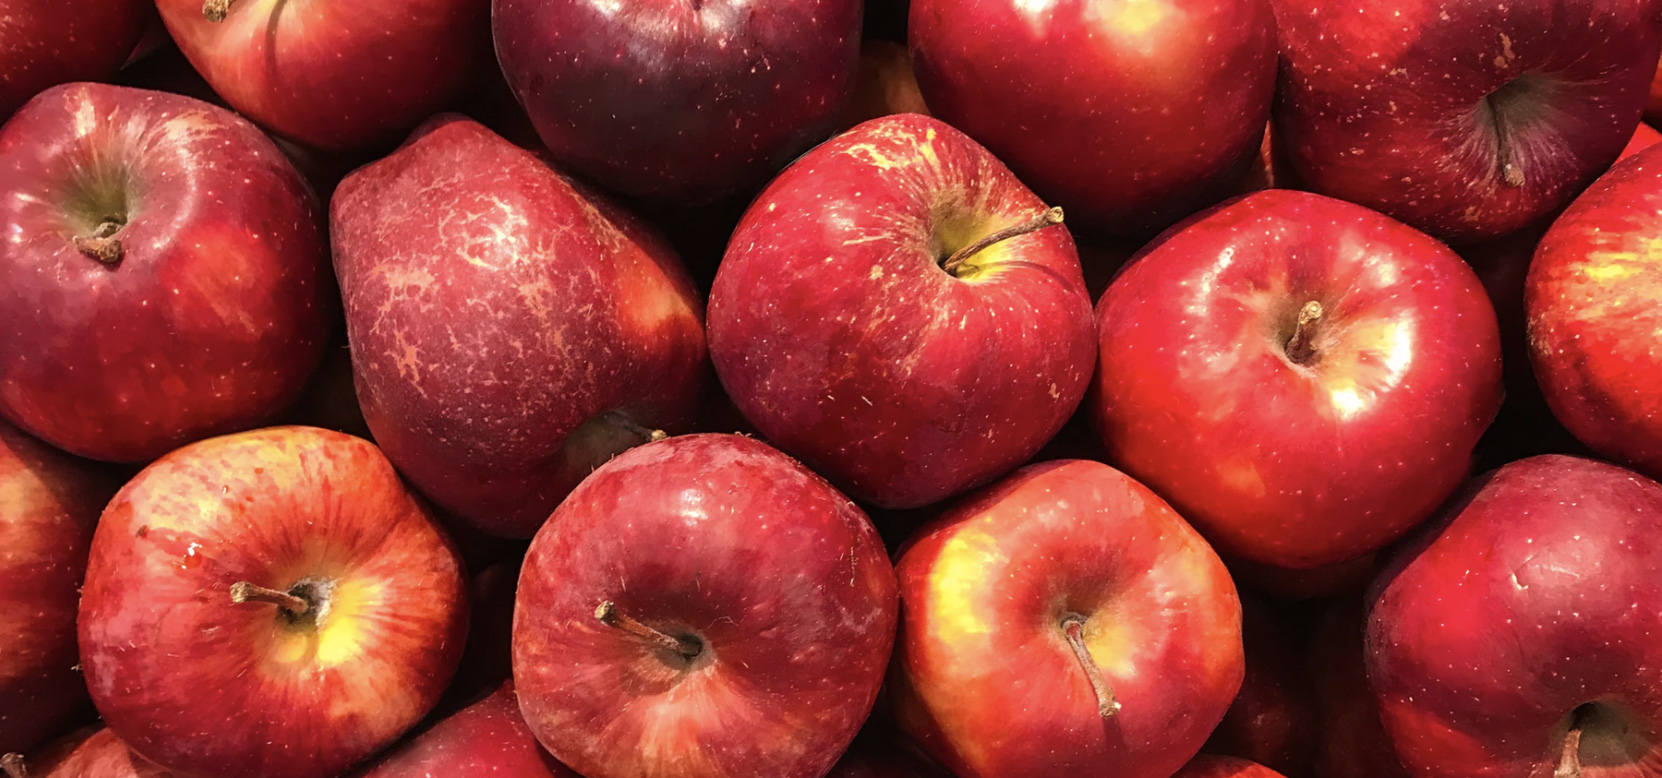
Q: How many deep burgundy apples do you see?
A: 1